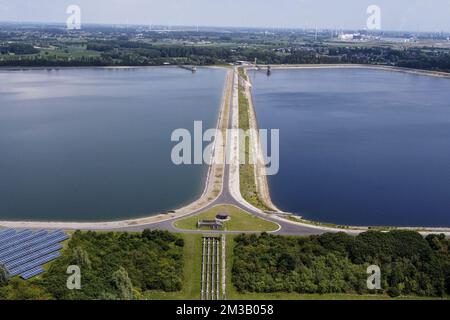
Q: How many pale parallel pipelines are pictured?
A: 4